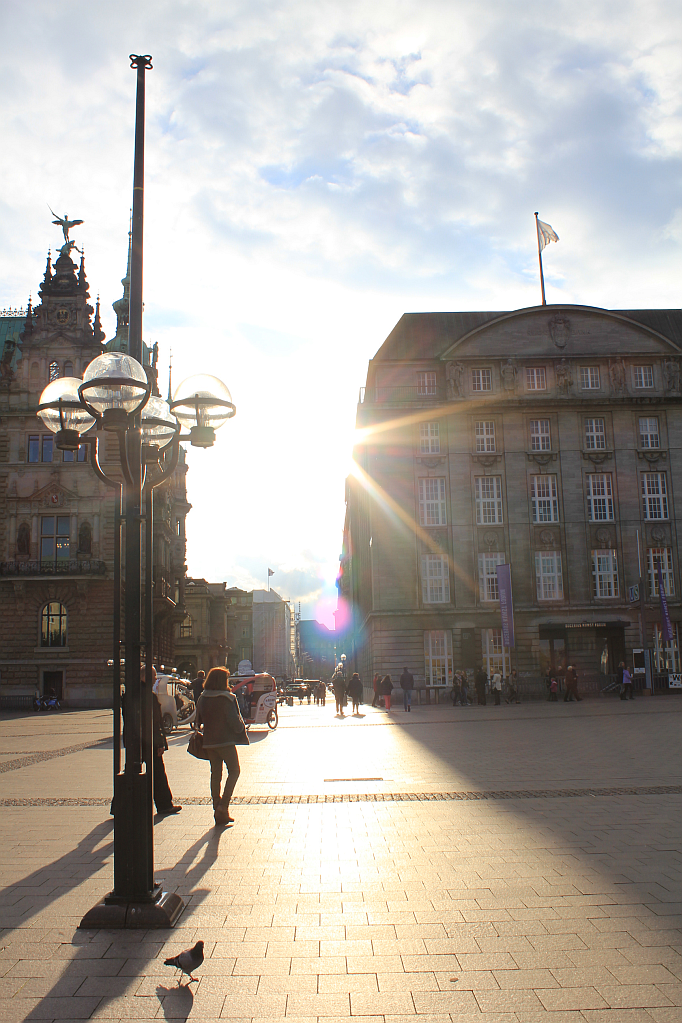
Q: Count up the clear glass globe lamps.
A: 4